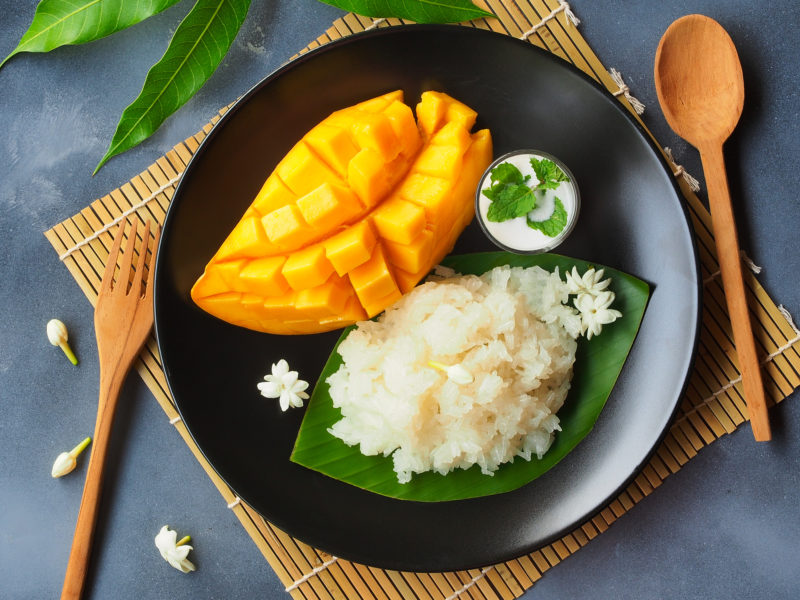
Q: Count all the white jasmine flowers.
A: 7